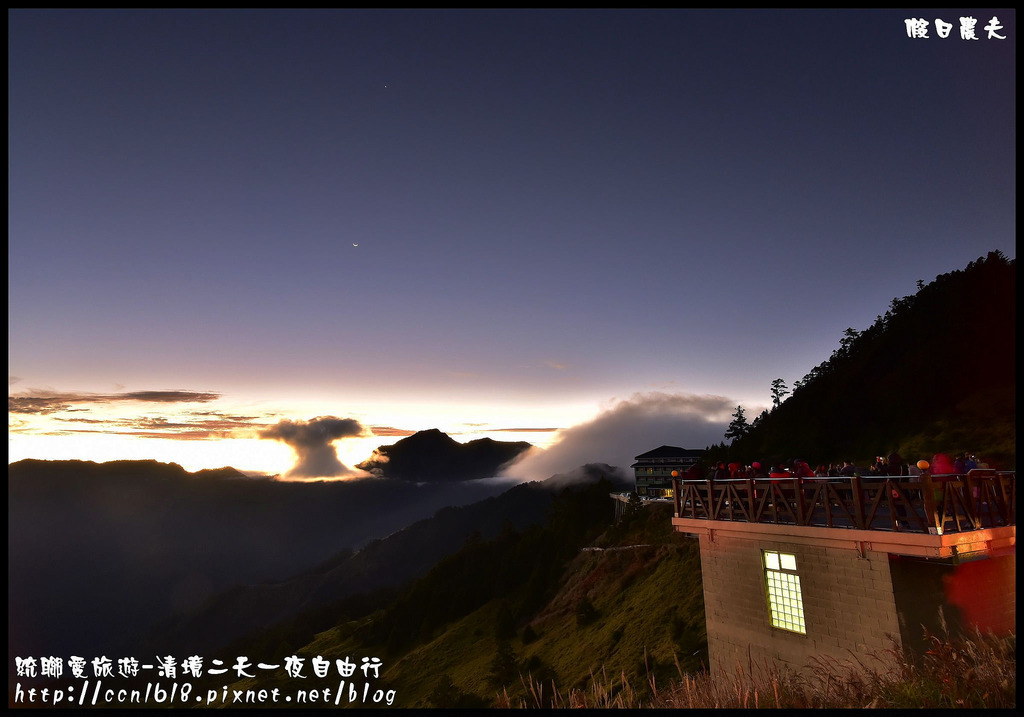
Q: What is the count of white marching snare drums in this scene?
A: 0